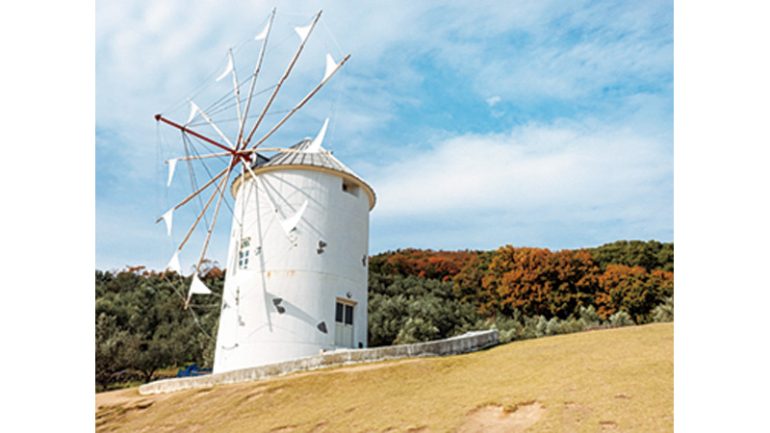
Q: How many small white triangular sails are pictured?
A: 11